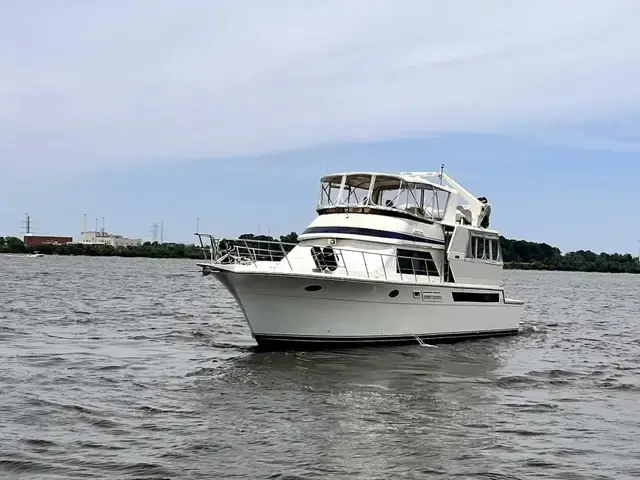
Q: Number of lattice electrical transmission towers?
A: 2